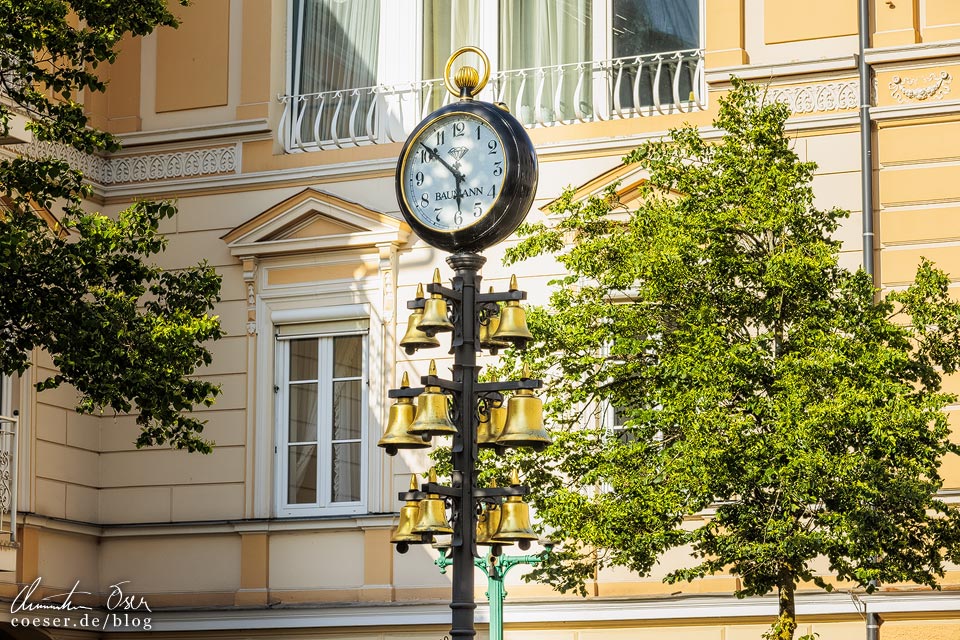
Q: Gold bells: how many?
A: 12